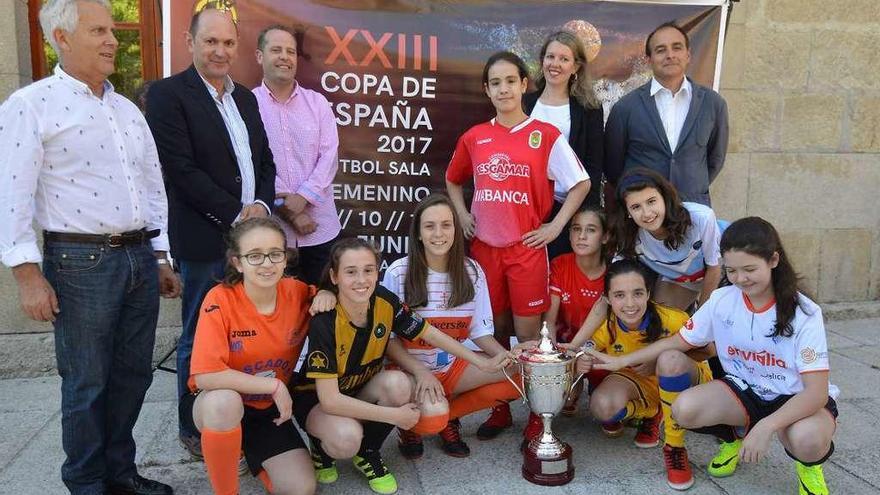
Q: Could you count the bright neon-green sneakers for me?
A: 4